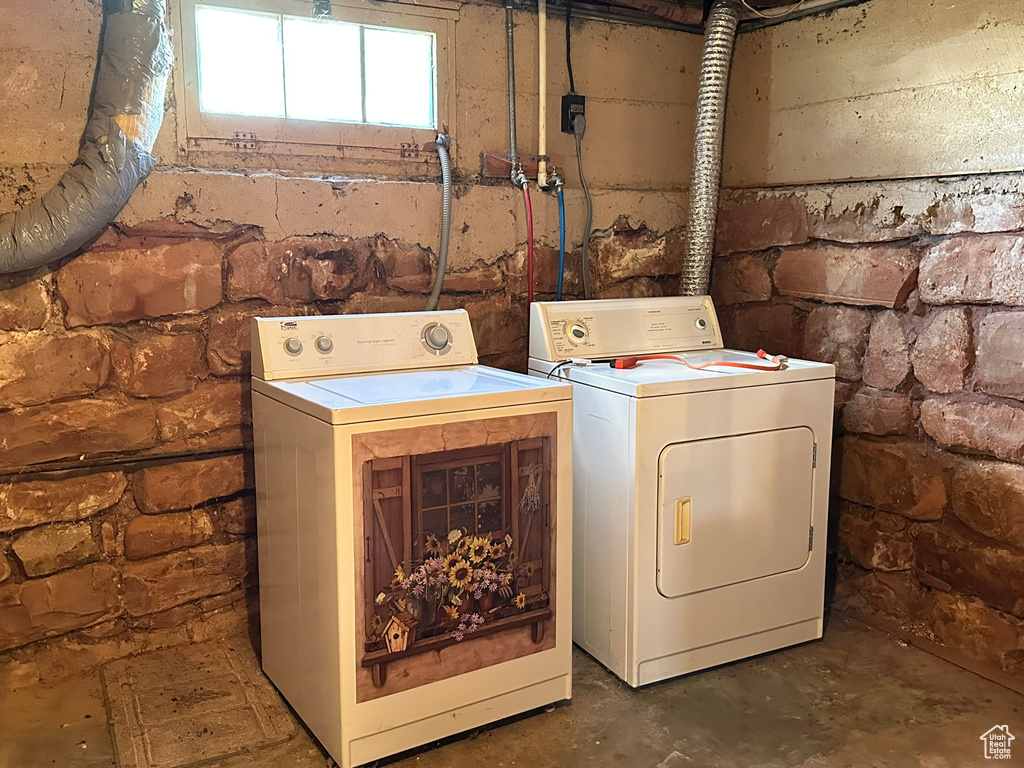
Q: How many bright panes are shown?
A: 3